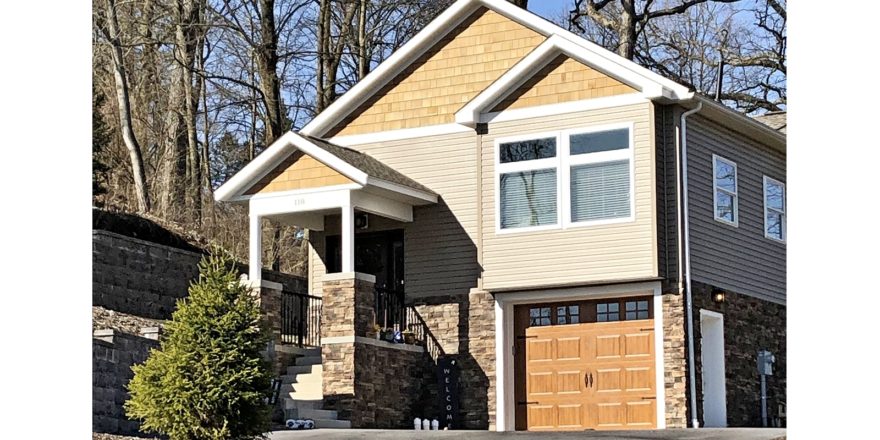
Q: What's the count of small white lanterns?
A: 3